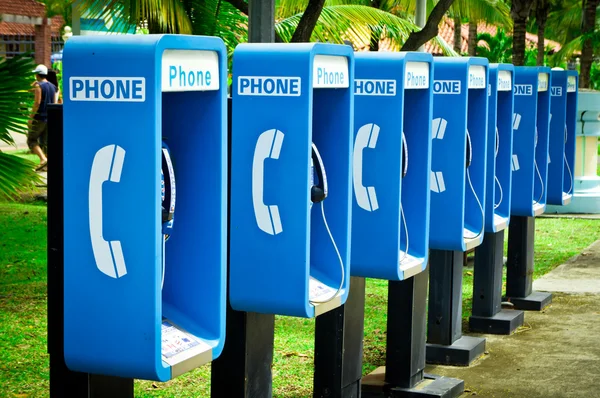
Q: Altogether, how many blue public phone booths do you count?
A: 7